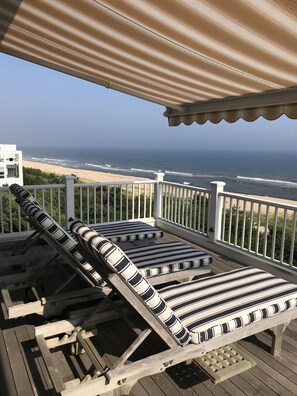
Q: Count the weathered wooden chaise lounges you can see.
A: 3